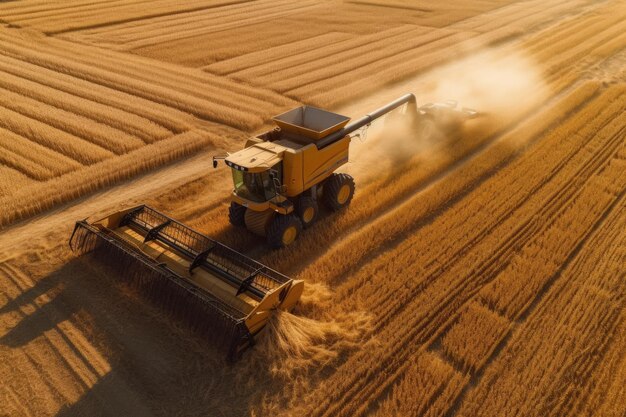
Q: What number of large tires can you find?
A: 4